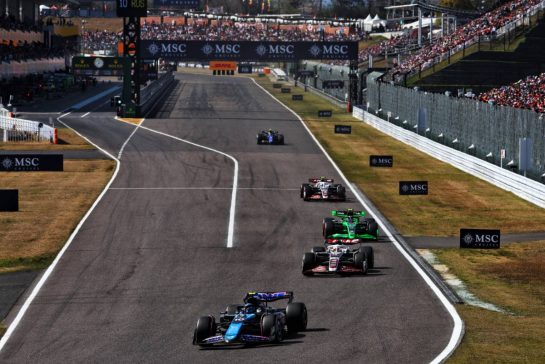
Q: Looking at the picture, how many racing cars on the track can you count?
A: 5